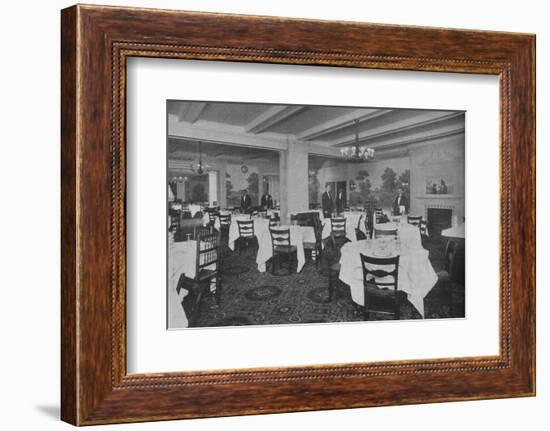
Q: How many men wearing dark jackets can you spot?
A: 5